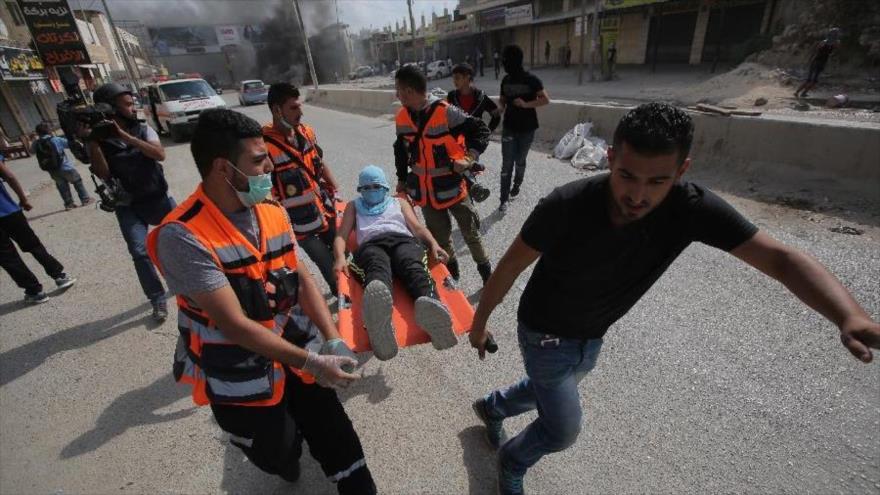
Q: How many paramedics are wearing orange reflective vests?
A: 3